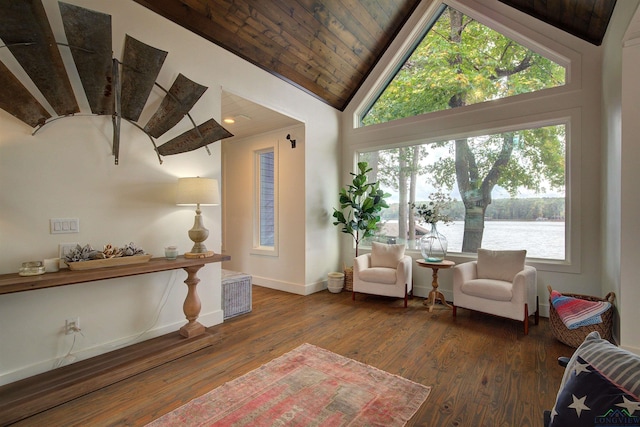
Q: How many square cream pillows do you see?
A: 2